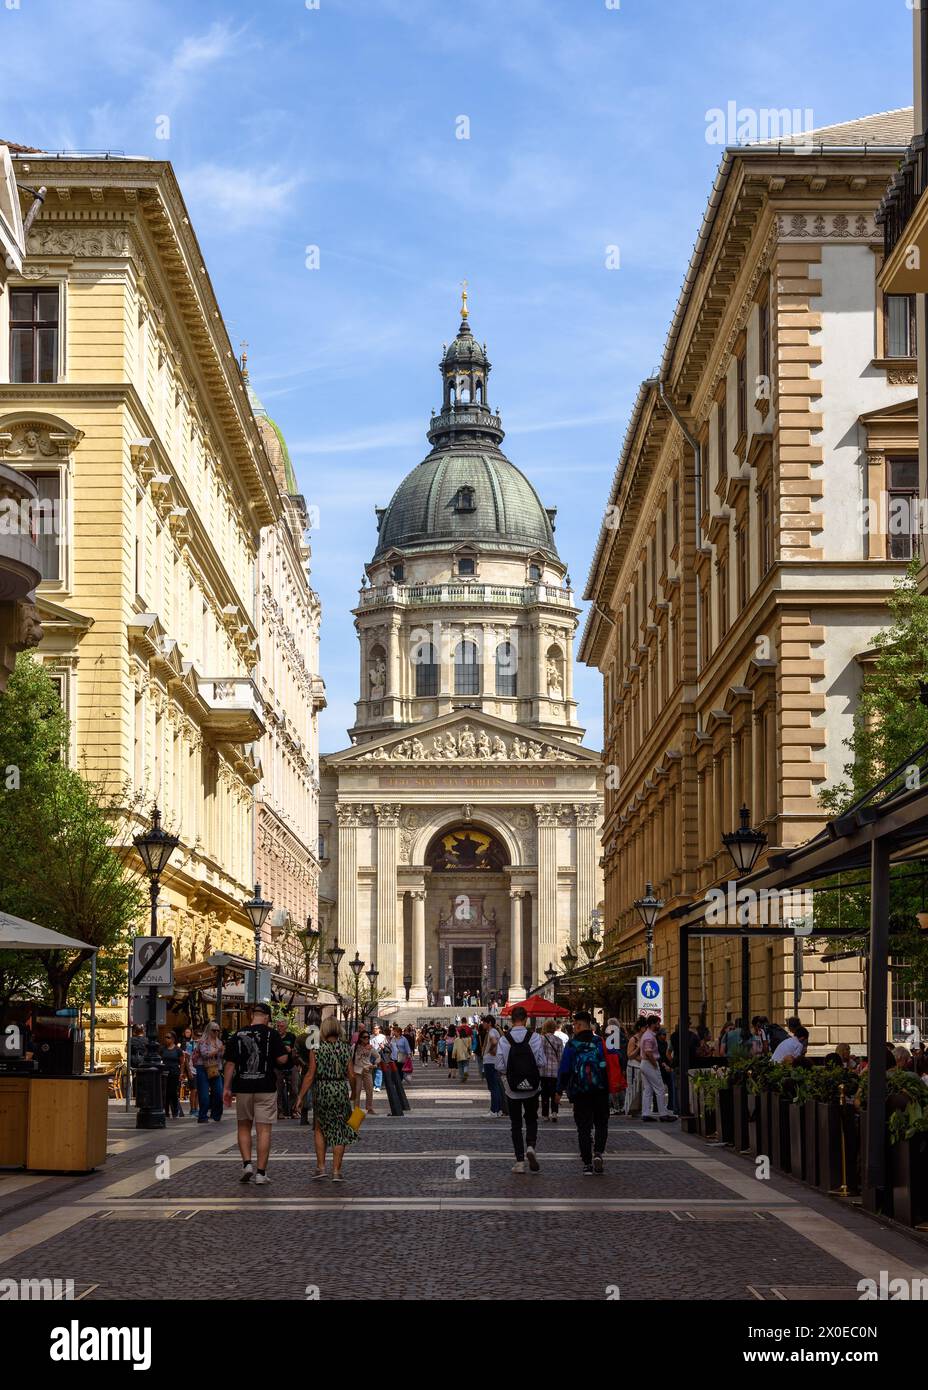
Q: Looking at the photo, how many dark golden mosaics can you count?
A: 1